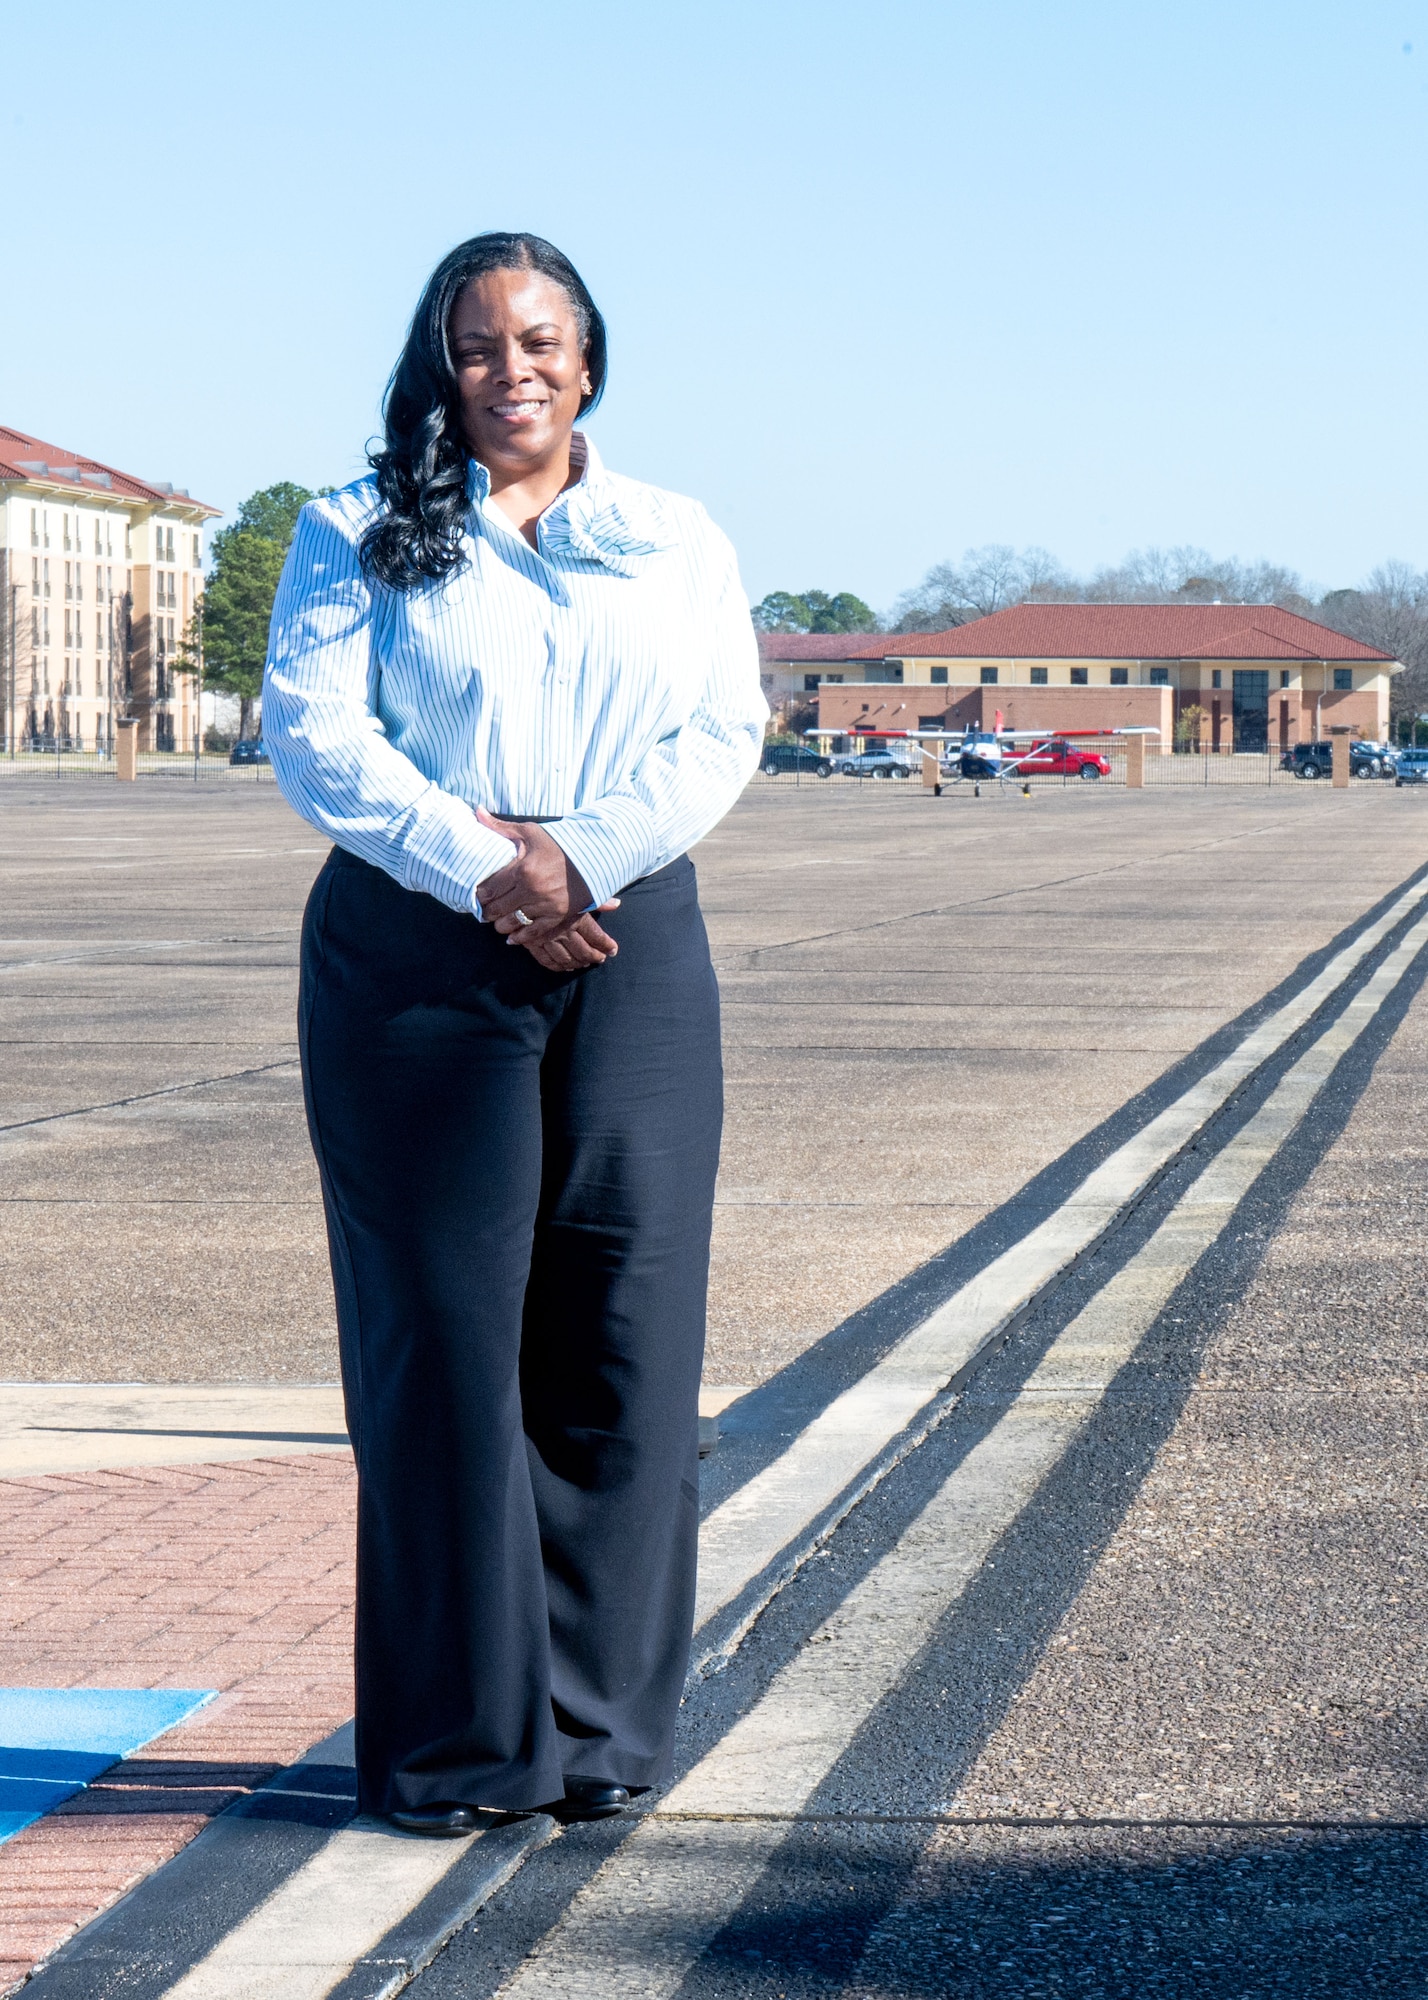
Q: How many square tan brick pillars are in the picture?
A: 4